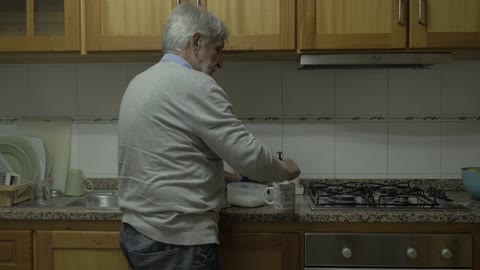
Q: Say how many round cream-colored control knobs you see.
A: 3